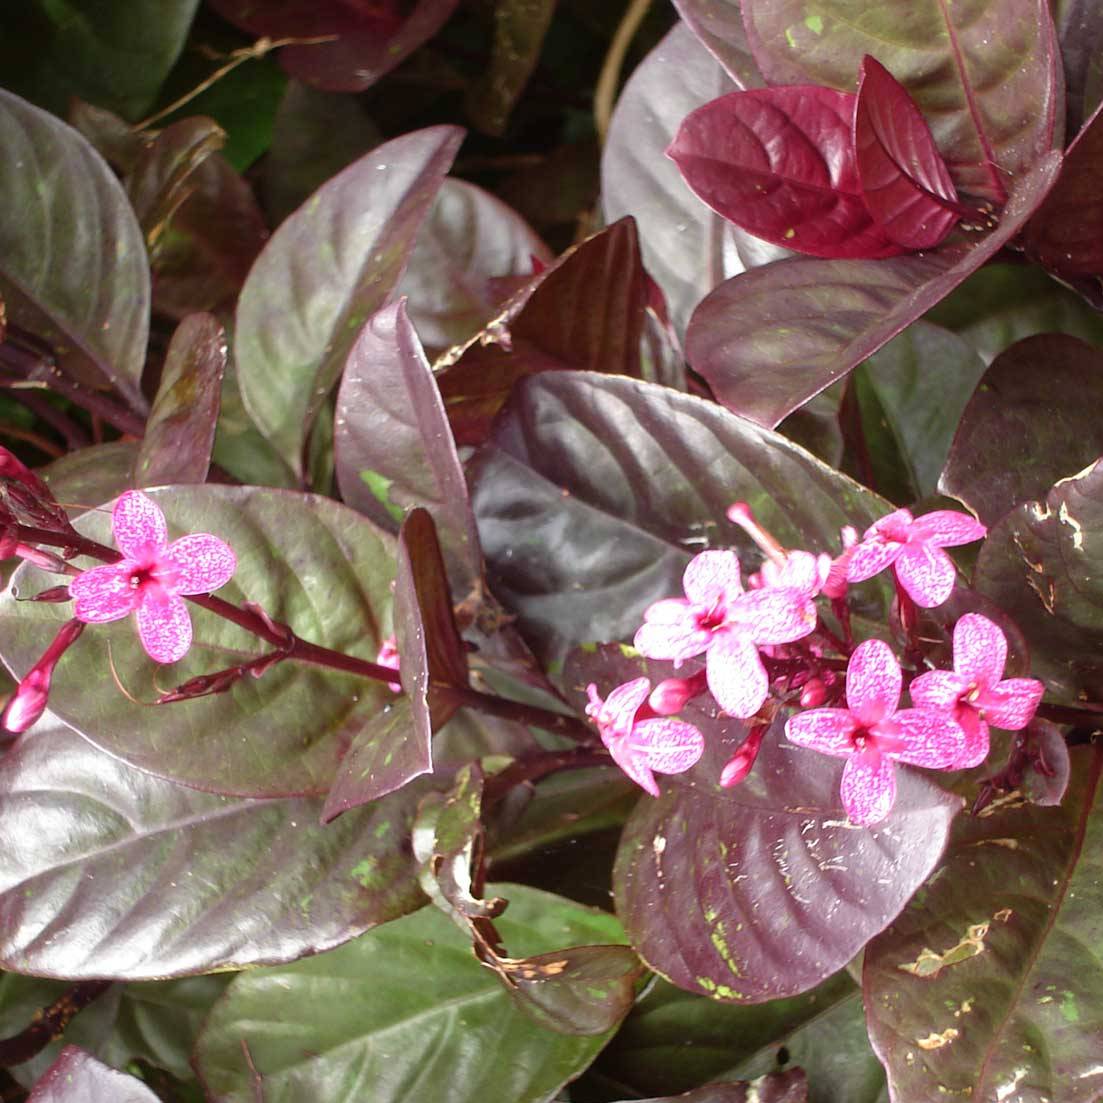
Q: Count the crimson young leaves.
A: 2